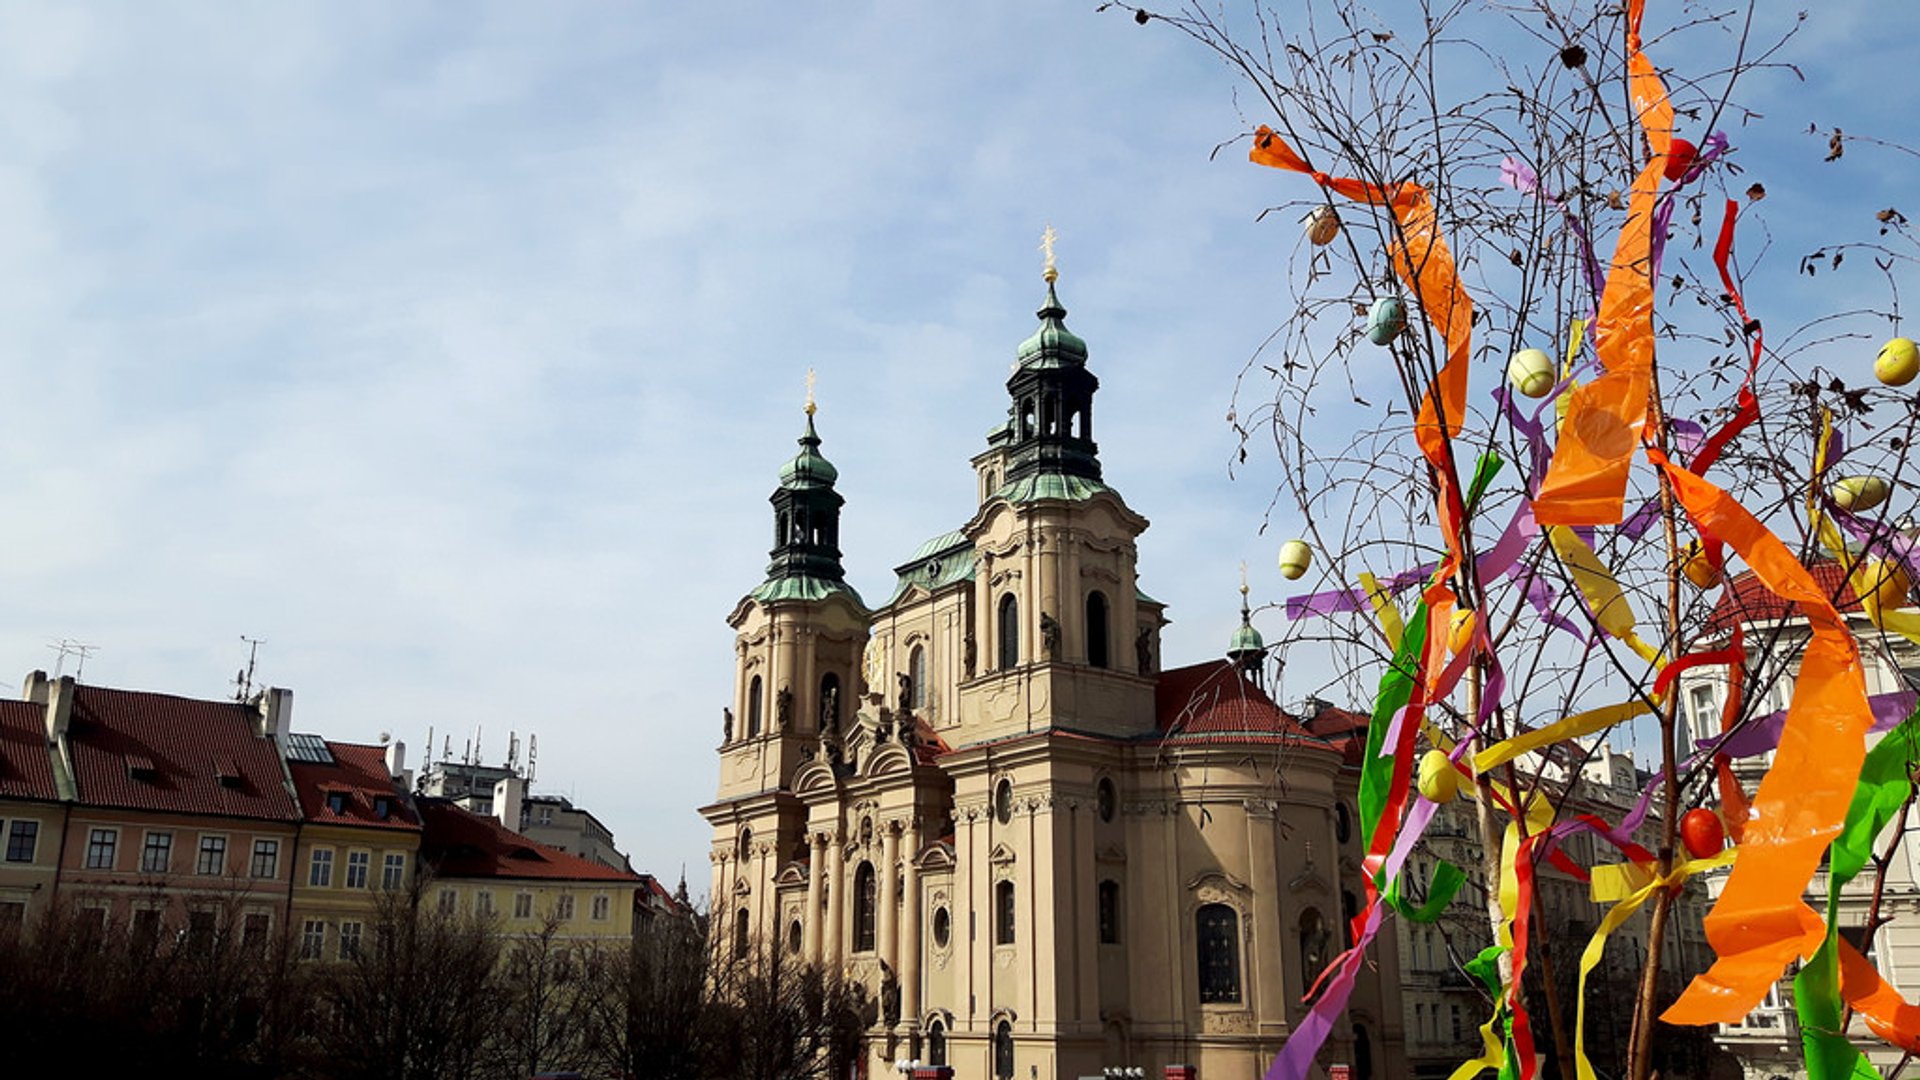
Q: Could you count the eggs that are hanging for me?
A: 12